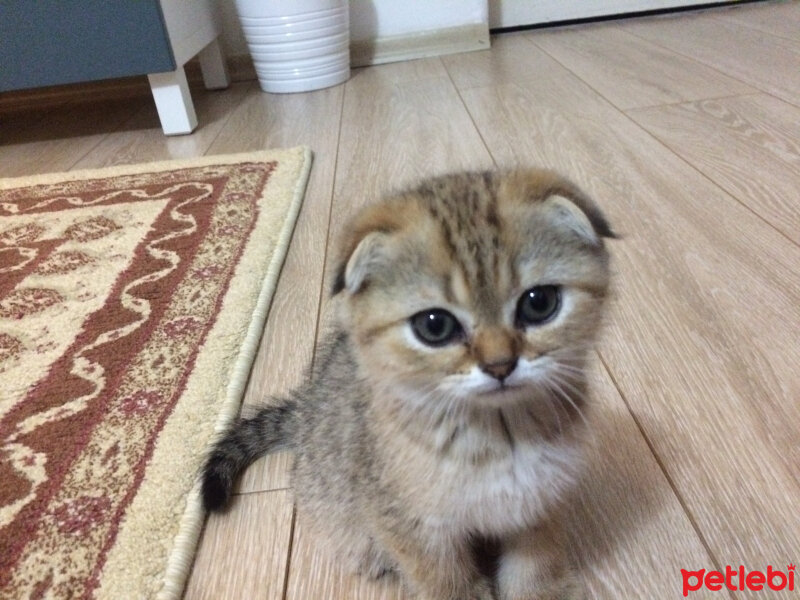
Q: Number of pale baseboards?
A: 1